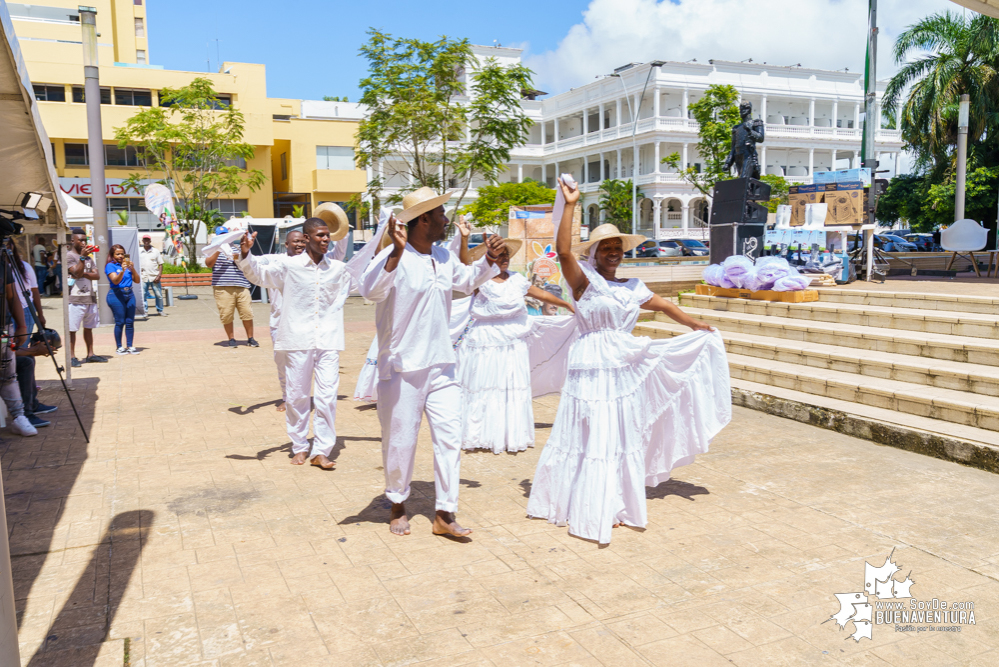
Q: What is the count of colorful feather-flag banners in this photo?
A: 1